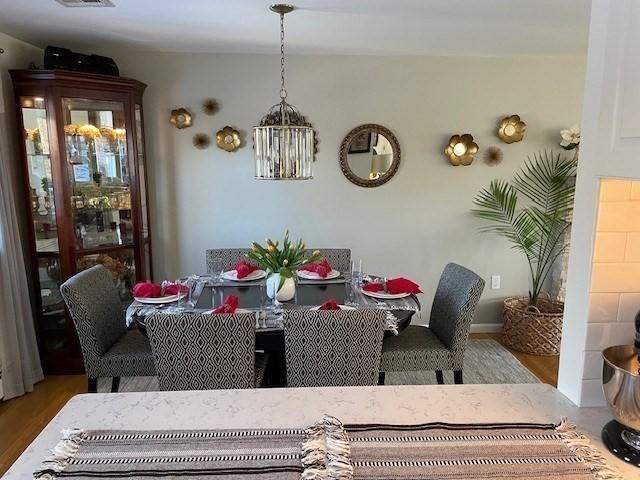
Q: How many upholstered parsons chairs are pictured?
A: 6